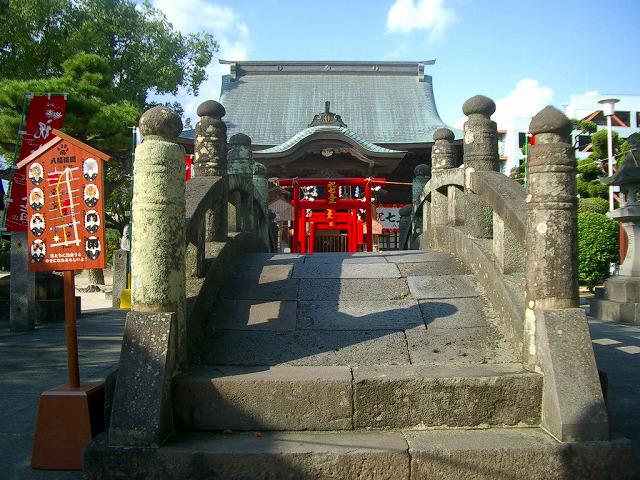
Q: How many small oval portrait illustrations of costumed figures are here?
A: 8